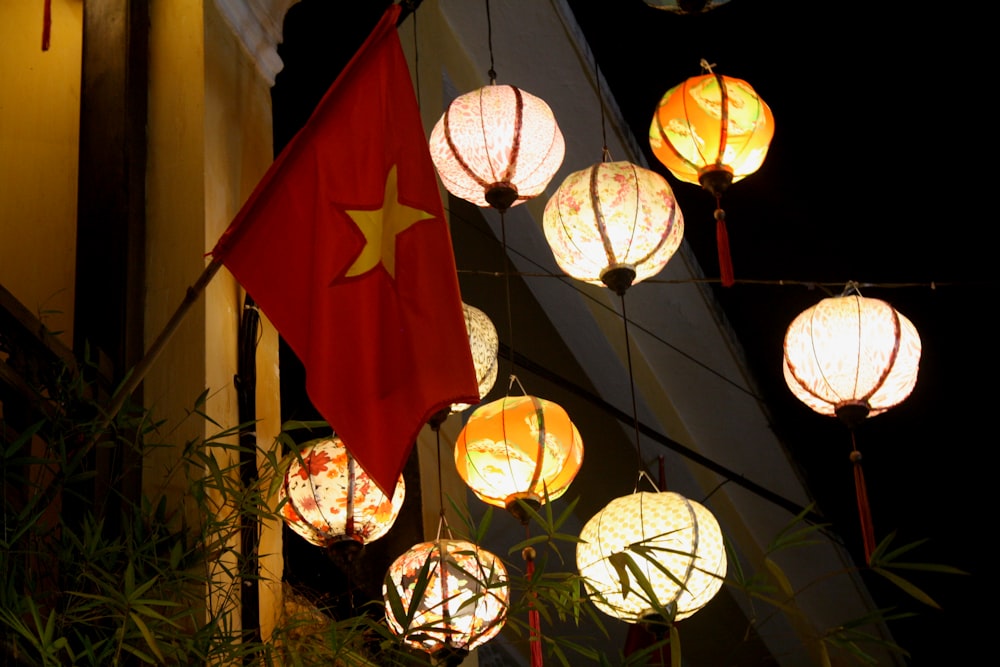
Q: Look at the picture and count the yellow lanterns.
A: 2